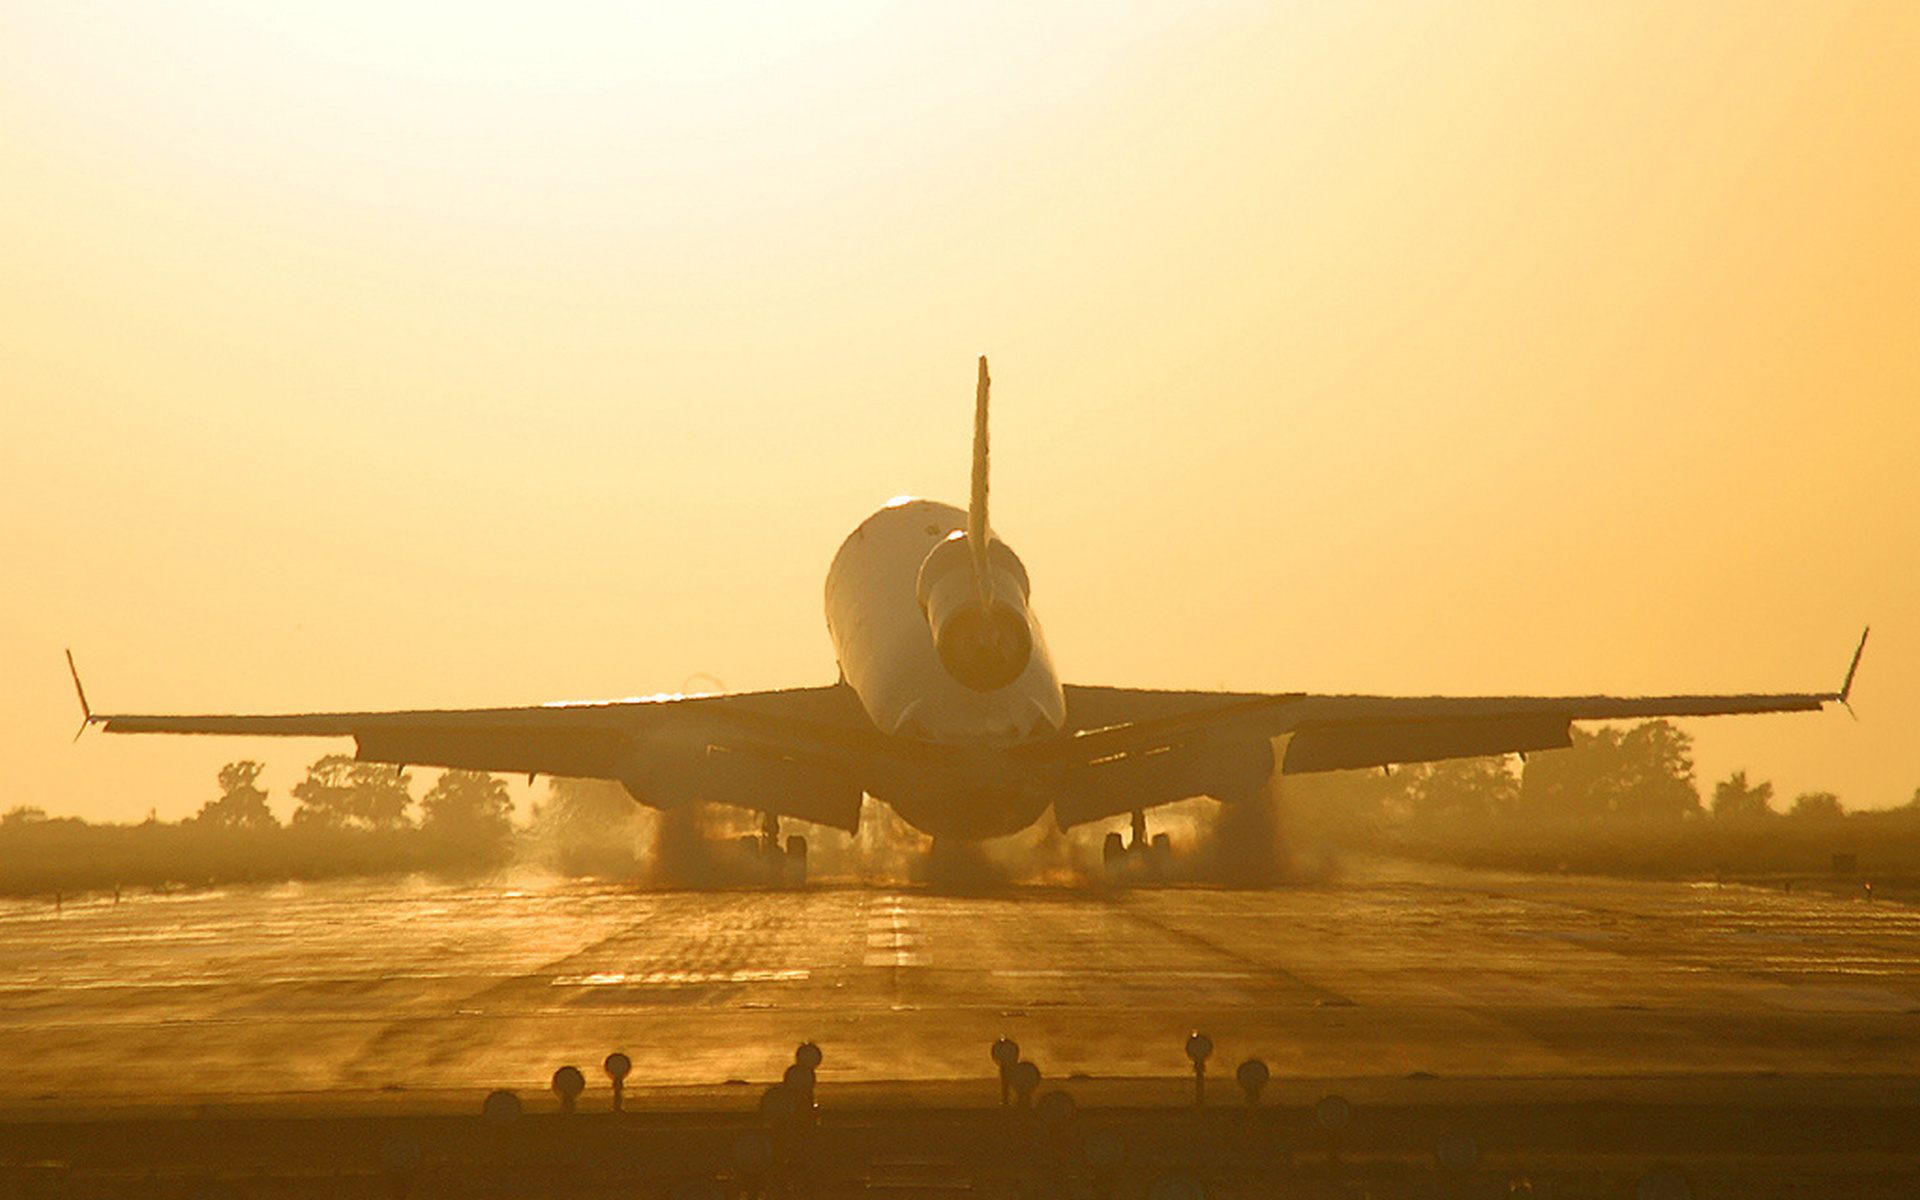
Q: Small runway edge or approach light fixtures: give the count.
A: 12